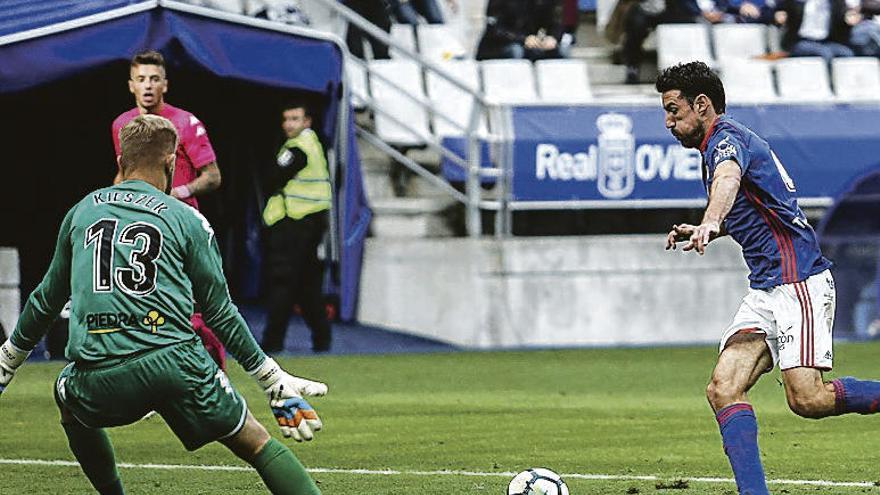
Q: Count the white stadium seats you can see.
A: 12